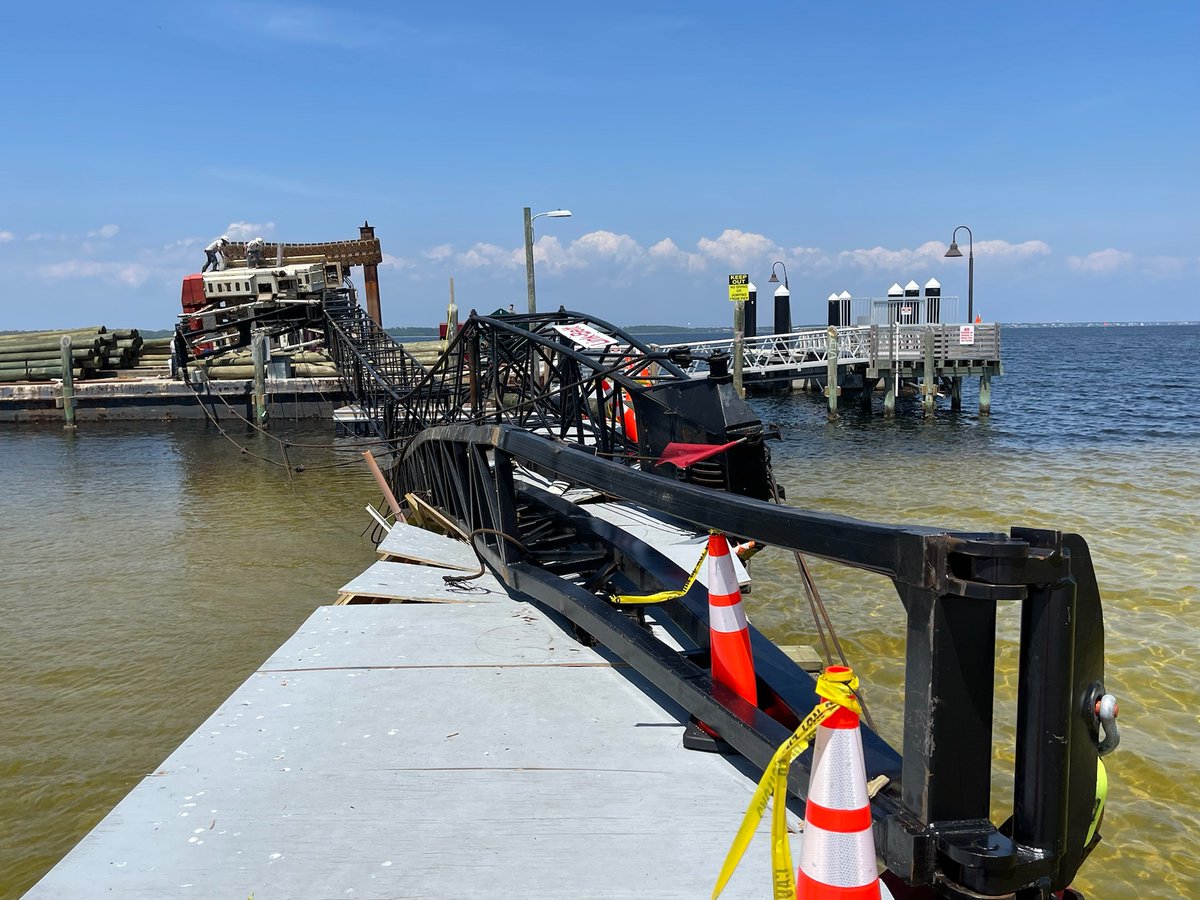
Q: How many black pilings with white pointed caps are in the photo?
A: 7